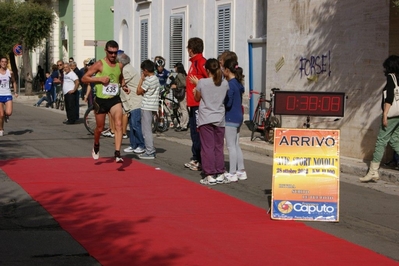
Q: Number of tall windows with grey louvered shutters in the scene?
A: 3